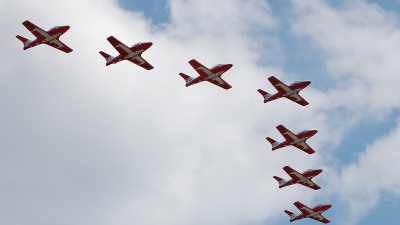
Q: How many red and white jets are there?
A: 7